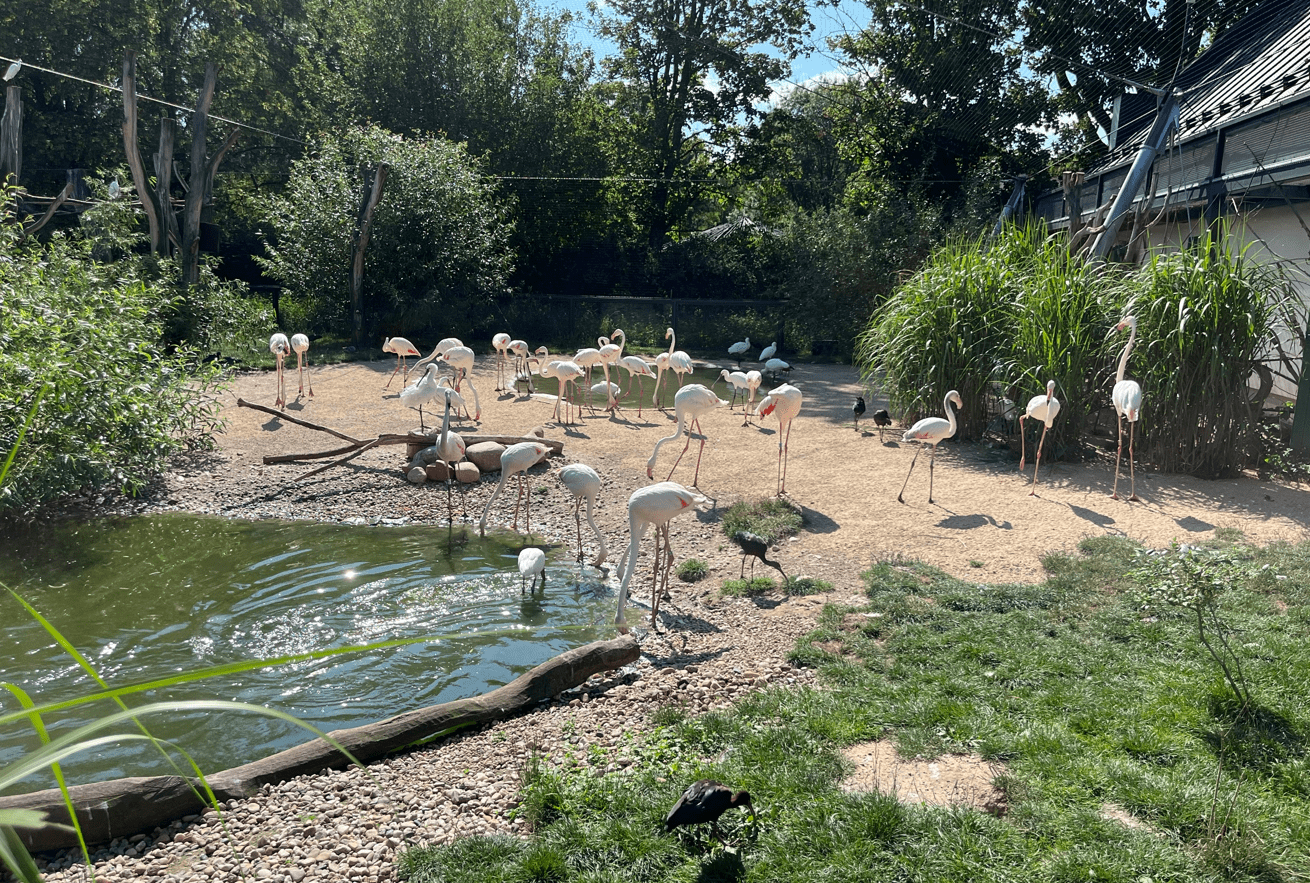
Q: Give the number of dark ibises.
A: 4